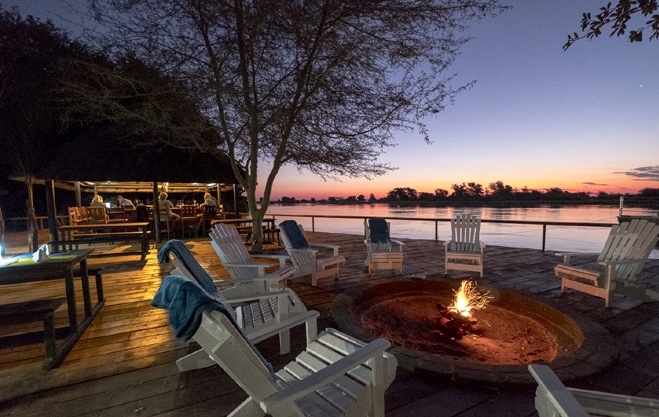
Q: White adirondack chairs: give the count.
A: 8